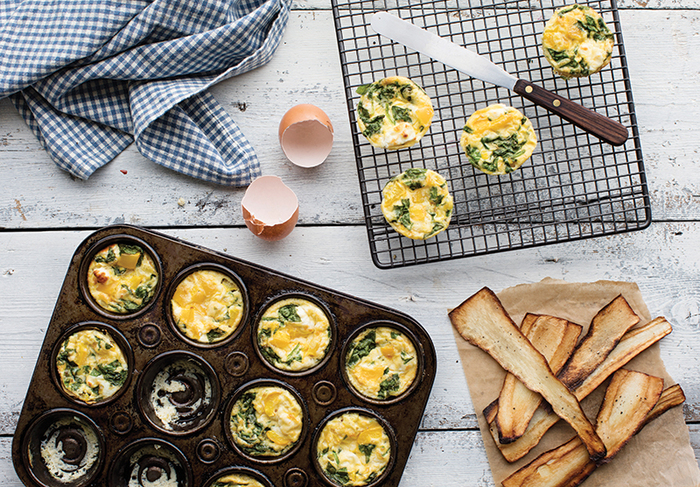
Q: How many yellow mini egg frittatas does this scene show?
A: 12